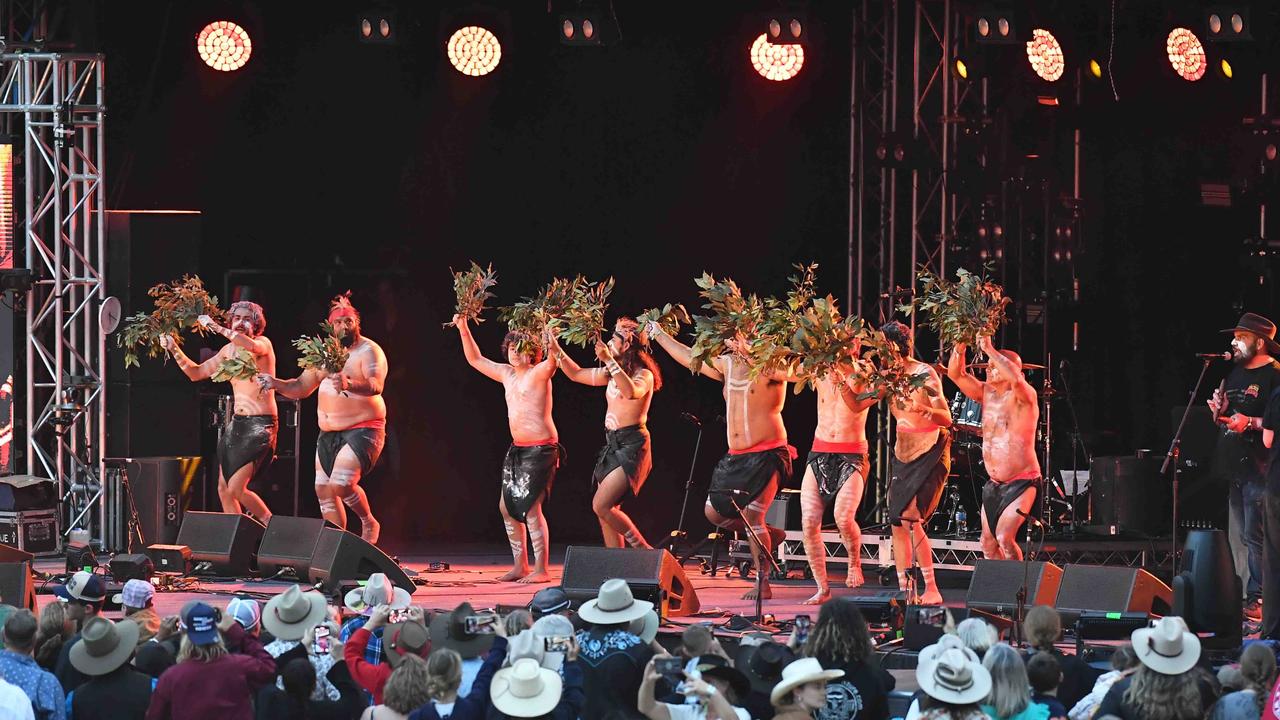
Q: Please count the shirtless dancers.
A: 8